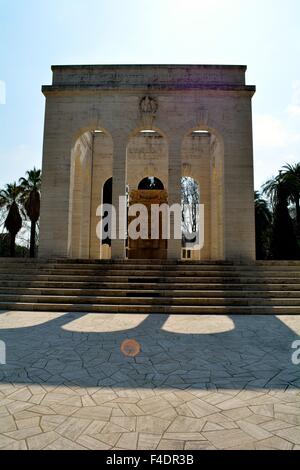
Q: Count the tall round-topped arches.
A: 3